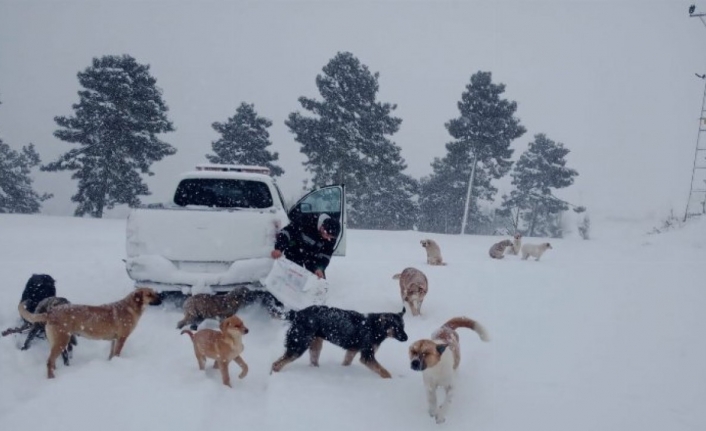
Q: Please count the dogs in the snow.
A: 12